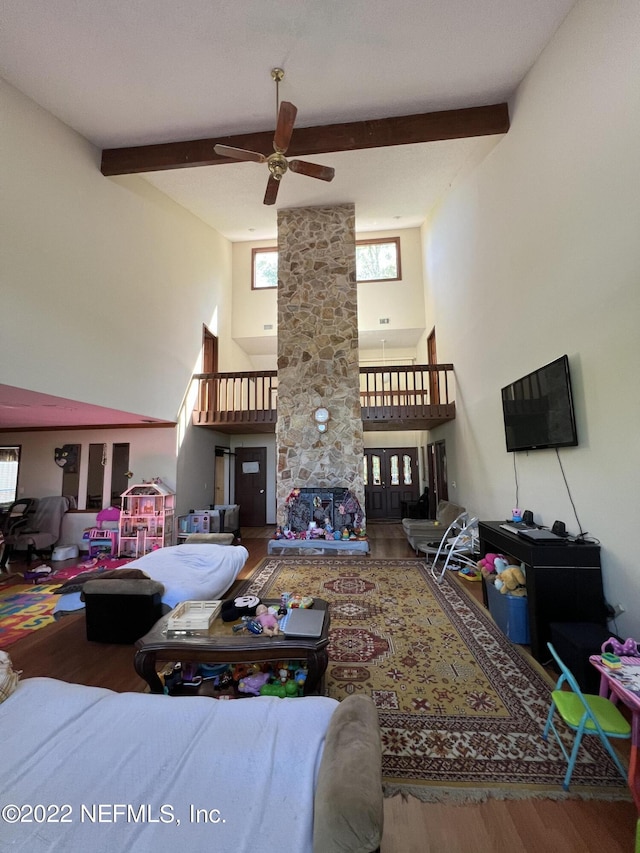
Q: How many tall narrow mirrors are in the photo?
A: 3